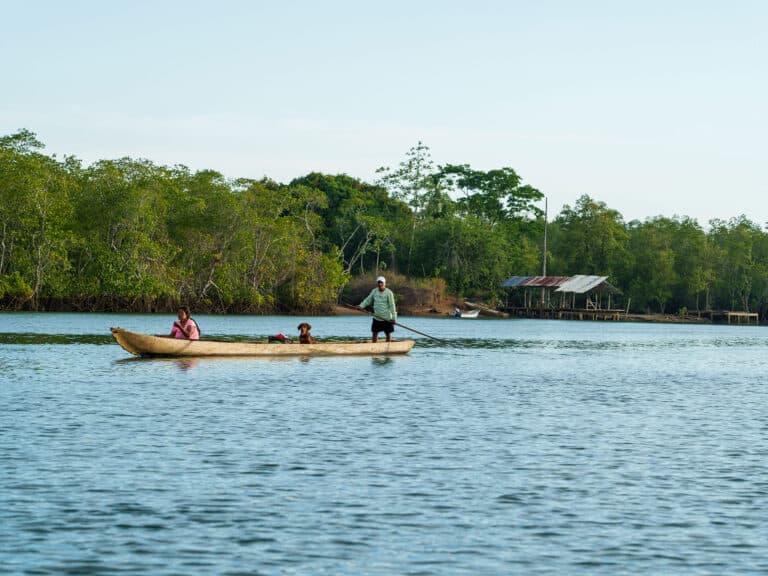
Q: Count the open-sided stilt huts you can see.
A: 1